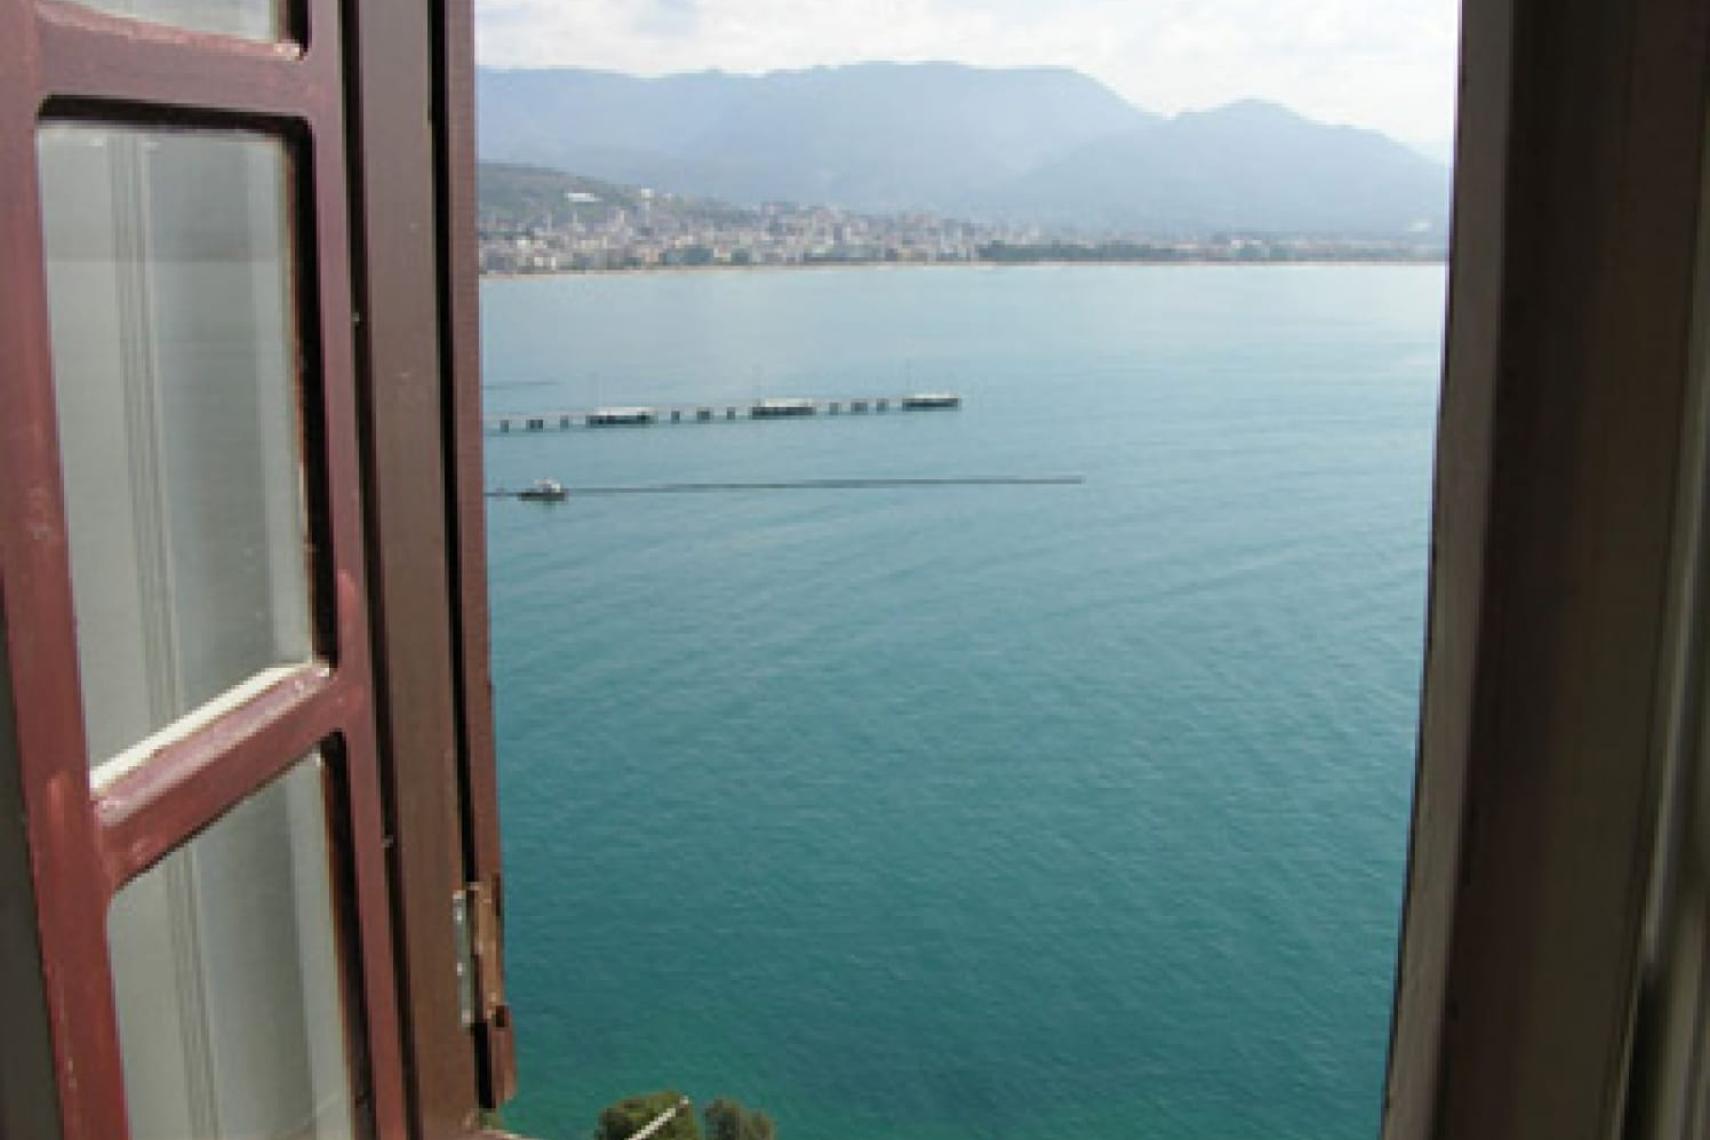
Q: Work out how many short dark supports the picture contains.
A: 9